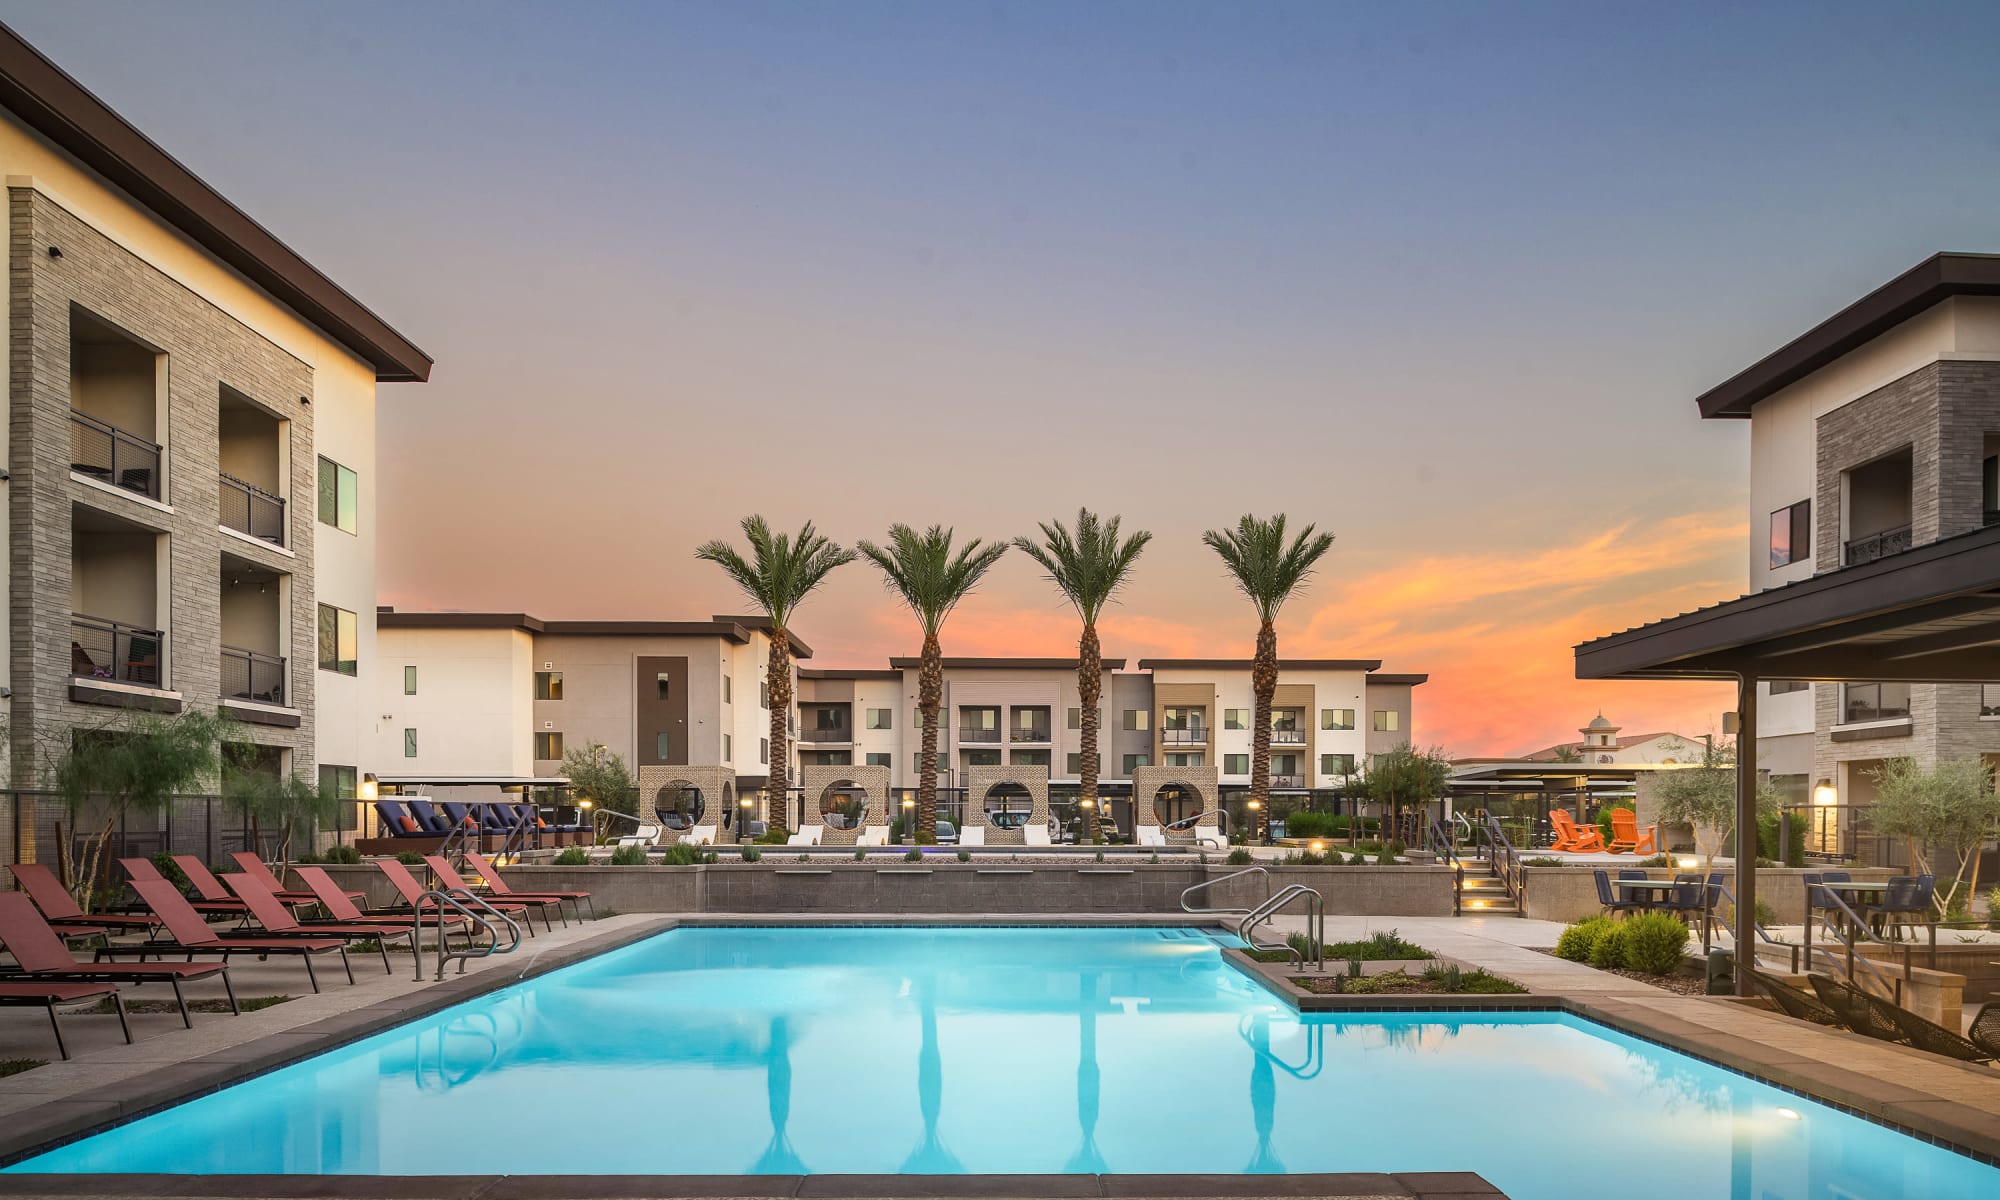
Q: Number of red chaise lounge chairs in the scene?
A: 13